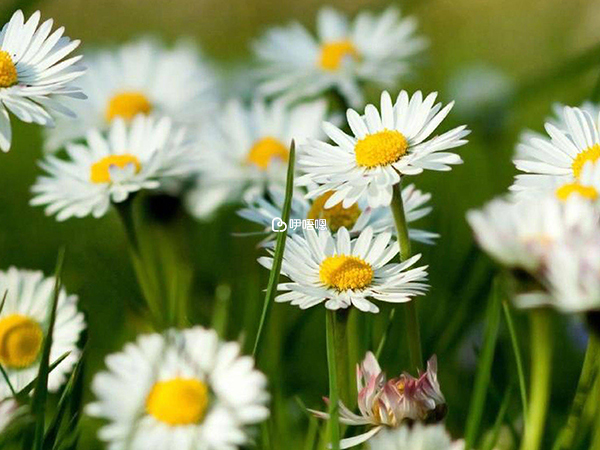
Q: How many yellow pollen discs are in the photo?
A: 12